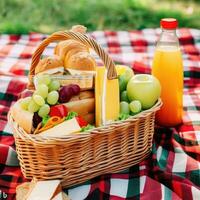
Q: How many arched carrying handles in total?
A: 1